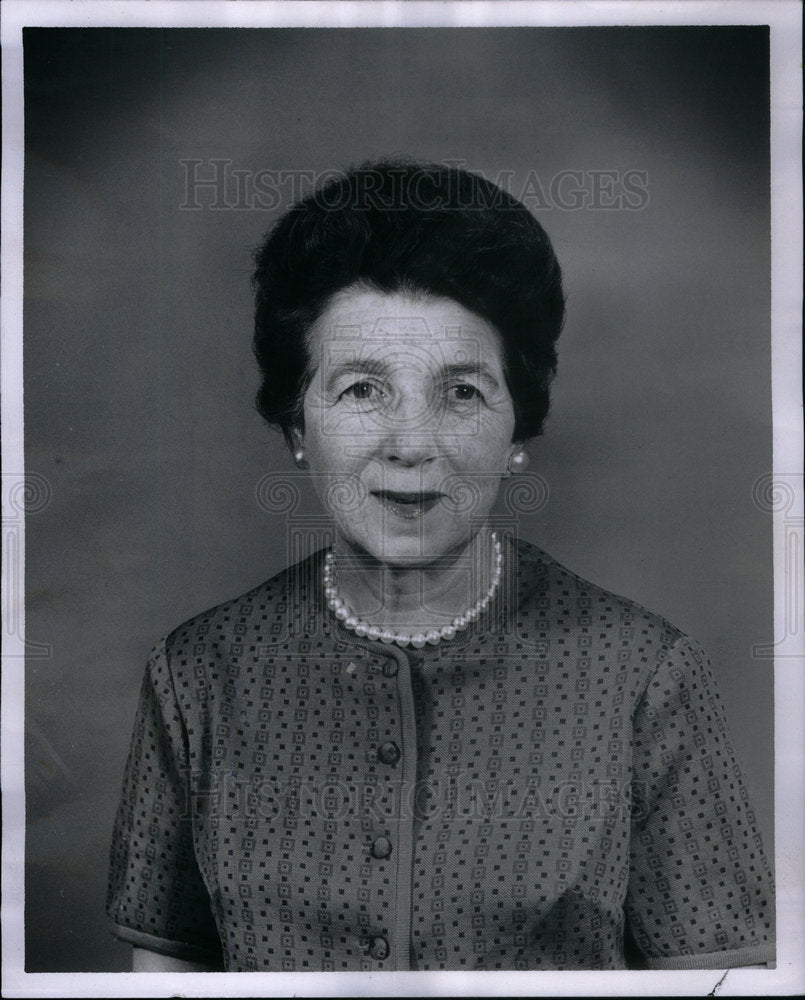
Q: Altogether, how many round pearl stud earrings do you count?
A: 2